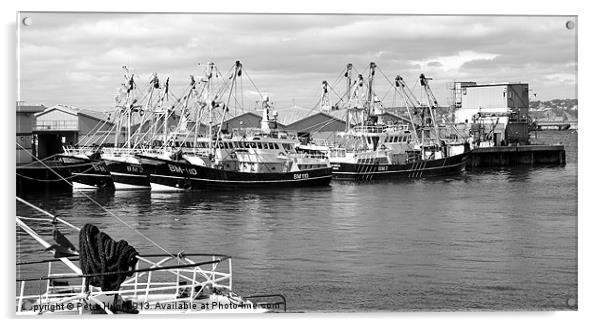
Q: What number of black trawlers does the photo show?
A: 4